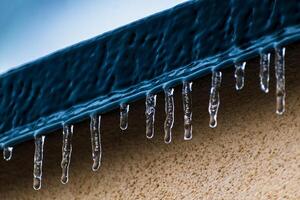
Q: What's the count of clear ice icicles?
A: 12